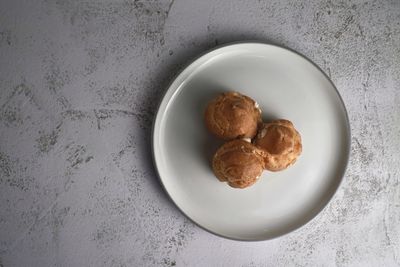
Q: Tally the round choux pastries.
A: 3